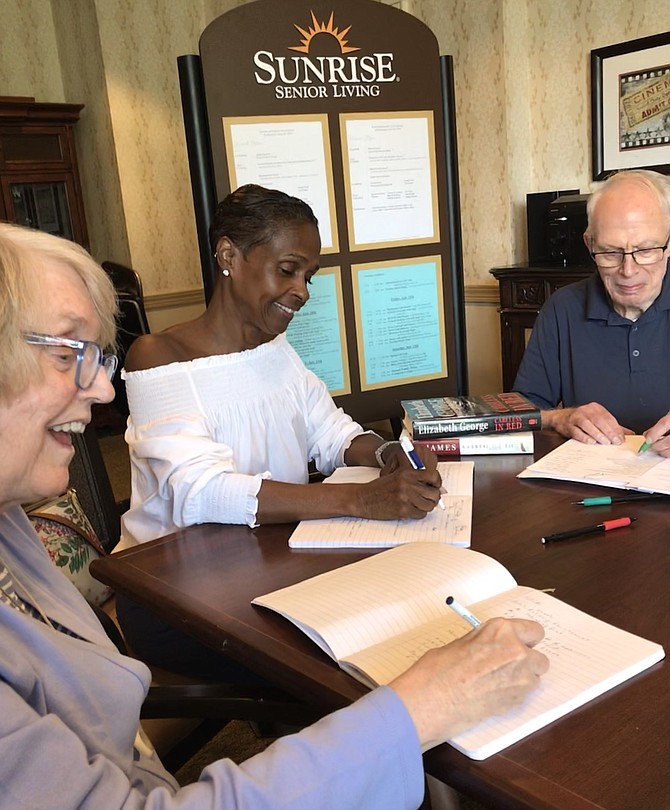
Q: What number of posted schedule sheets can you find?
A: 4